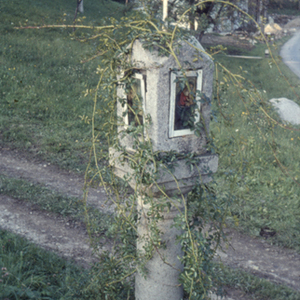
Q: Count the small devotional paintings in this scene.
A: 2